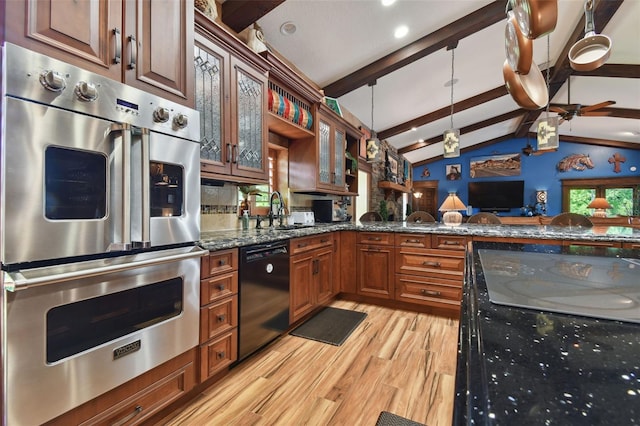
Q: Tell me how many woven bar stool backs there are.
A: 4